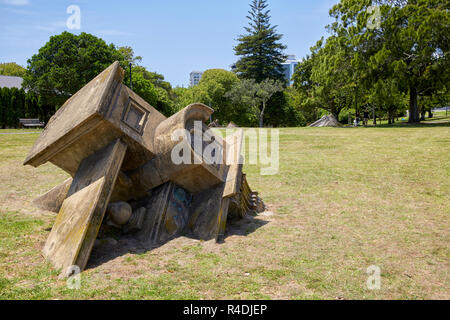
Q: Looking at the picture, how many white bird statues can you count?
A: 0